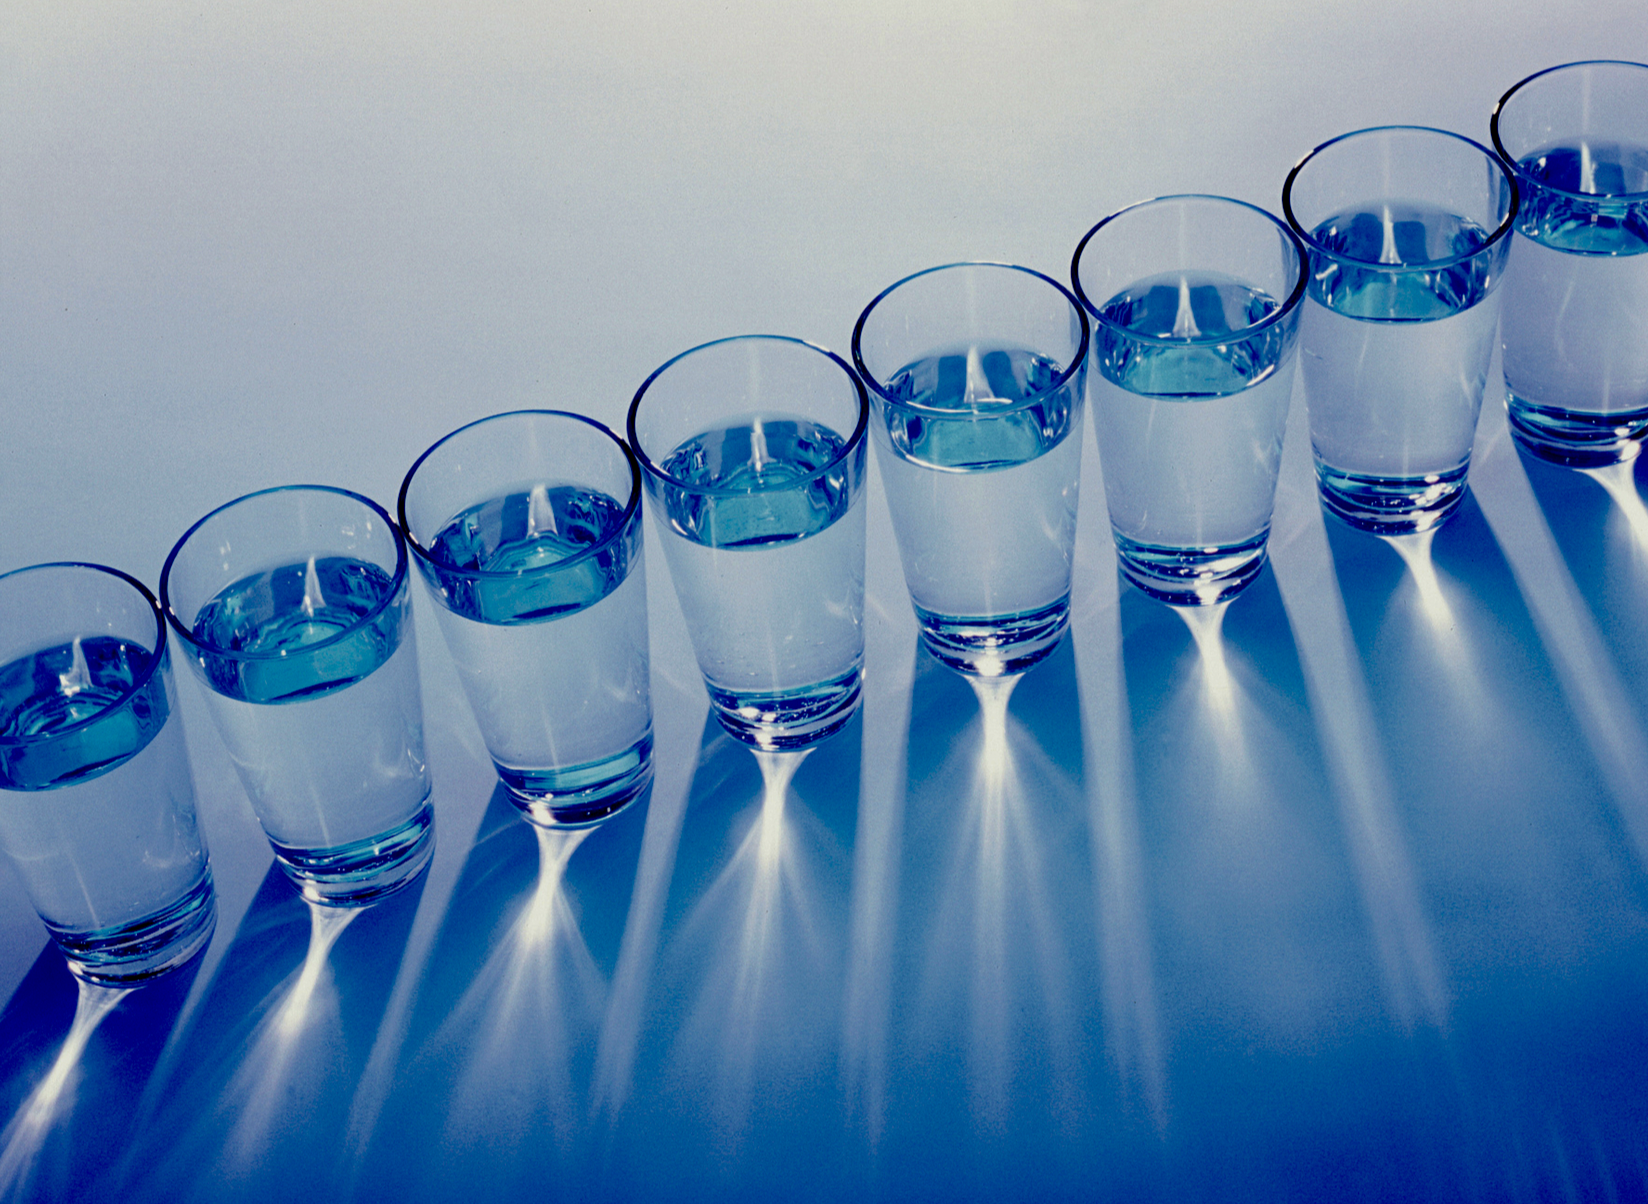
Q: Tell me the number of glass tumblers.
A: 8